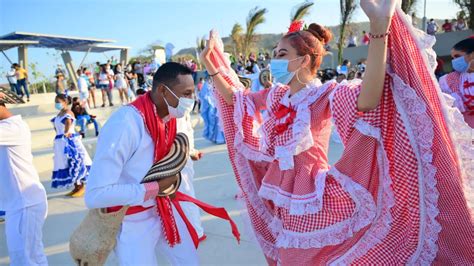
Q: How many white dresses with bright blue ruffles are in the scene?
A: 1